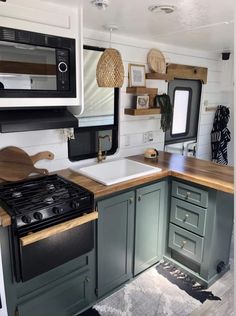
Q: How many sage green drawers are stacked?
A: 3